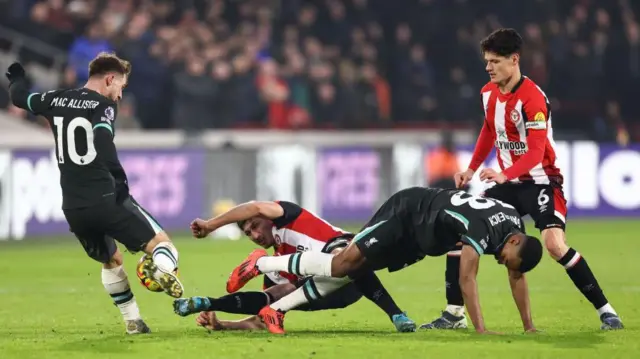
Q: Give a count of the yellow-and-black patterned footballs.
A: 1